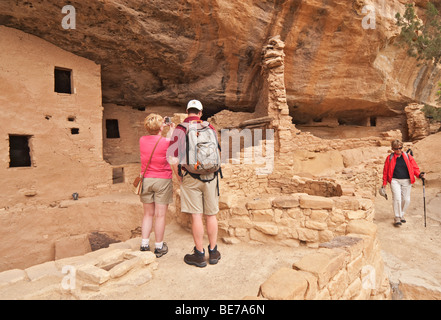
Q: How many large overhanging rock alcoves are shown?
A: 1